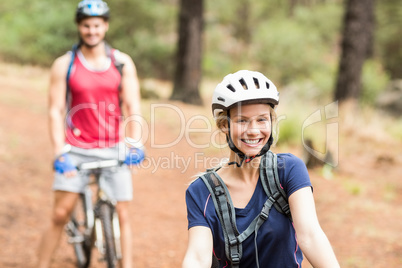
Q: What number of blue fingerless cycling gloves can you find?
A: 2